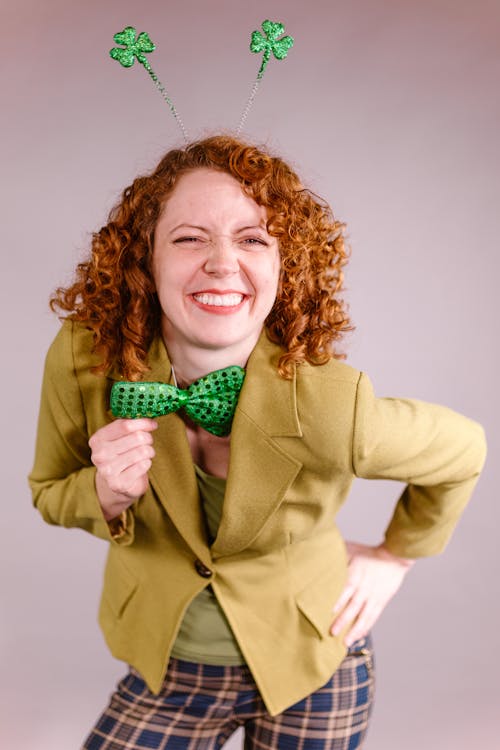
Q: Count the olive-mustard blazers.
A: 1